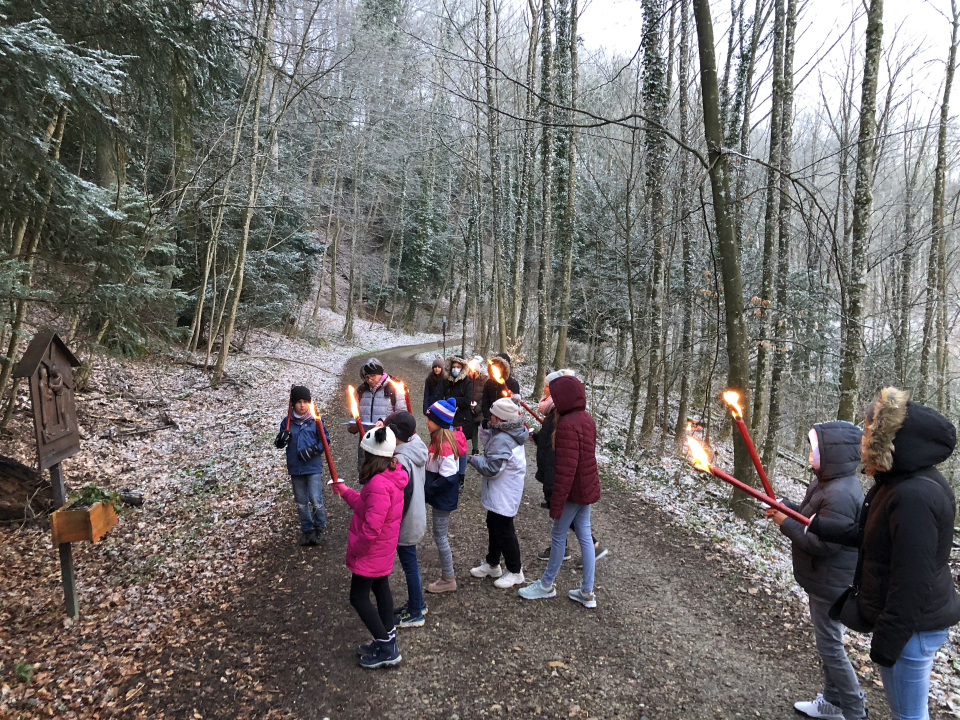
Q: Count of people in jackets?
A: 14